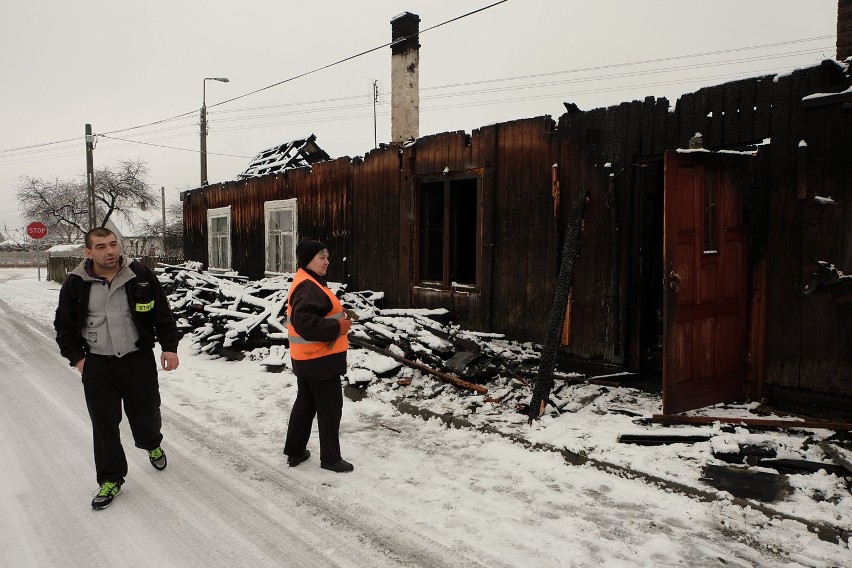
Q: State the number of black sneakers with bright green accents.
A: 2